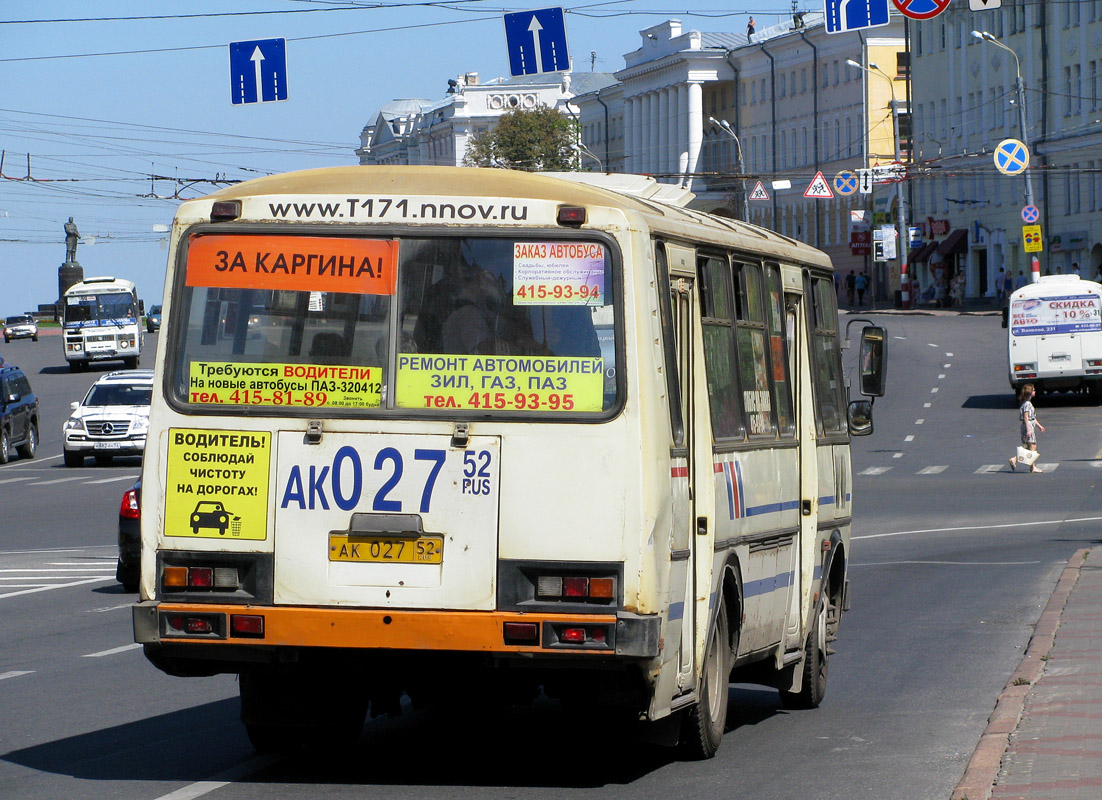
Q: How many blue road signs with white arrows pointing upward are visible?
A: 2